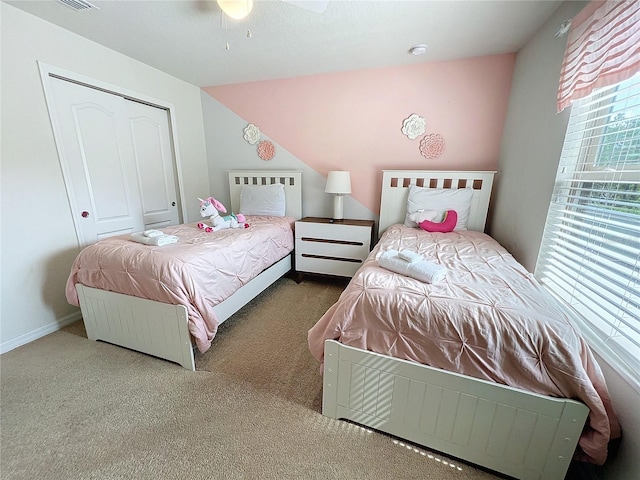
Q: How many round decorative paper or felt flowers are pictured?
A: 4